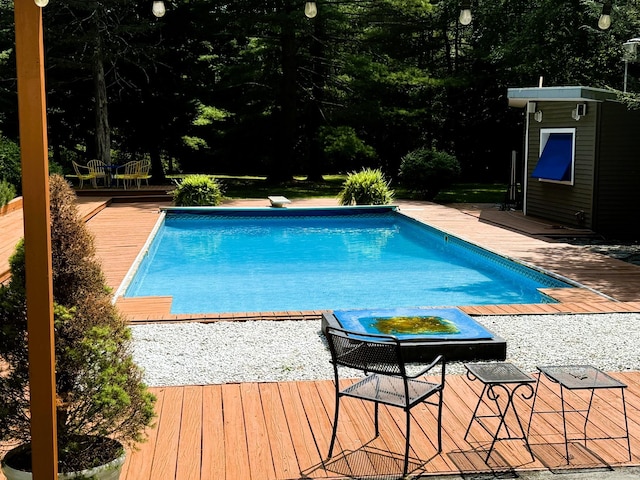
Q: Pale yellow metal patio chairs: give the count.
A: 4